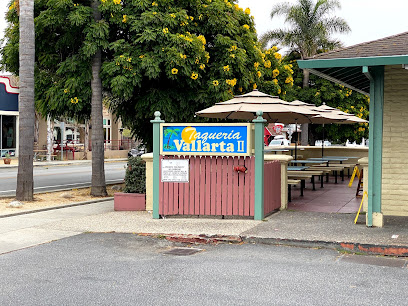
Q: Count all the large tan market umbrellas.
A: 3